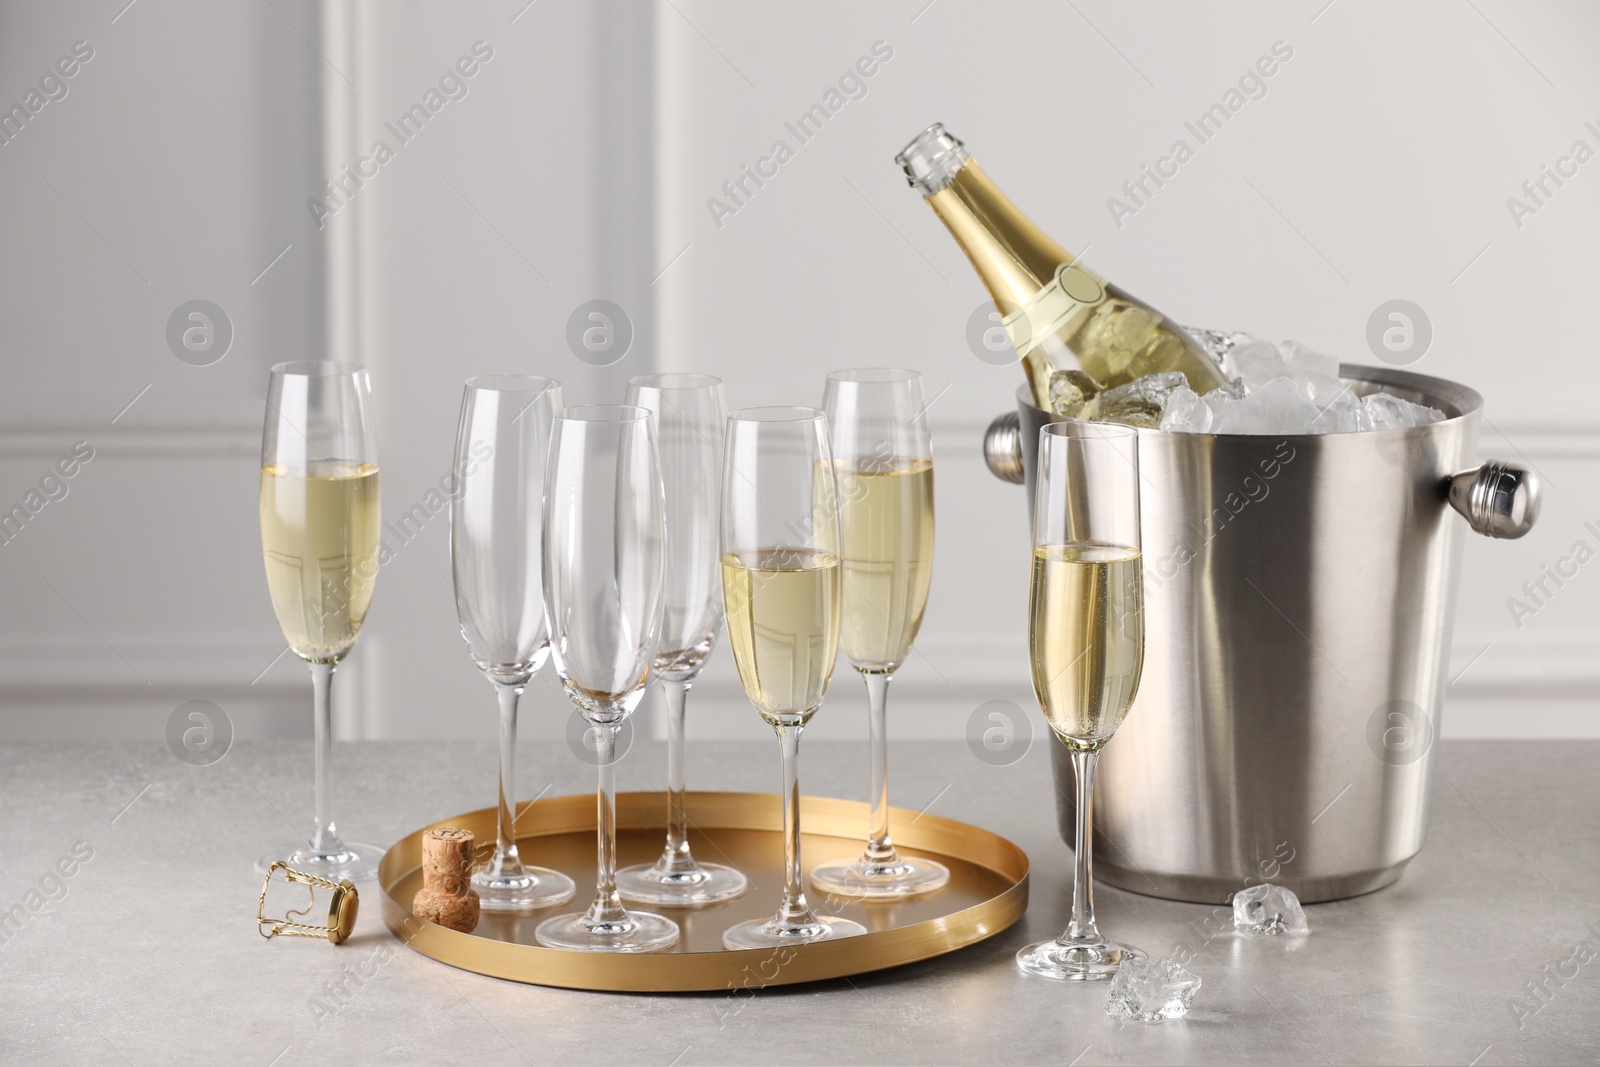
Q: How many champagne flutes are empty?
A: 3